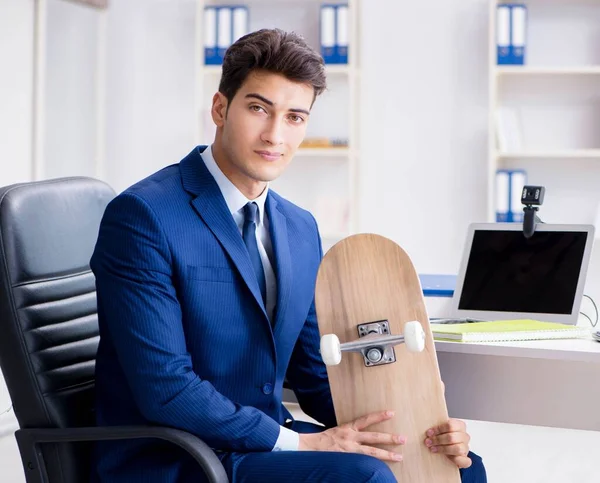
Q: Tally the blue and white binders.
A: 9